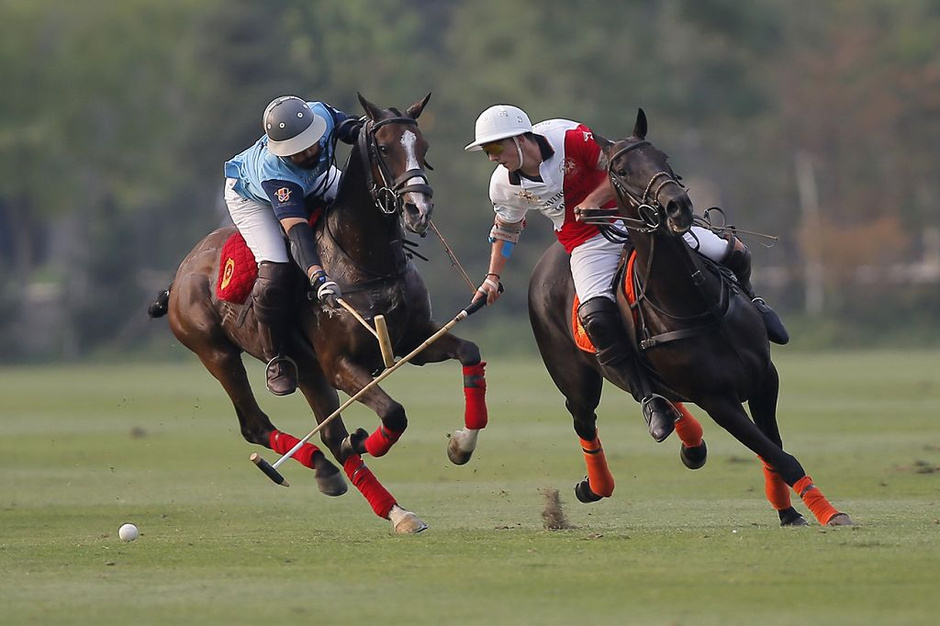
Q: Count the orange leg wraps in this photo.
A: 4